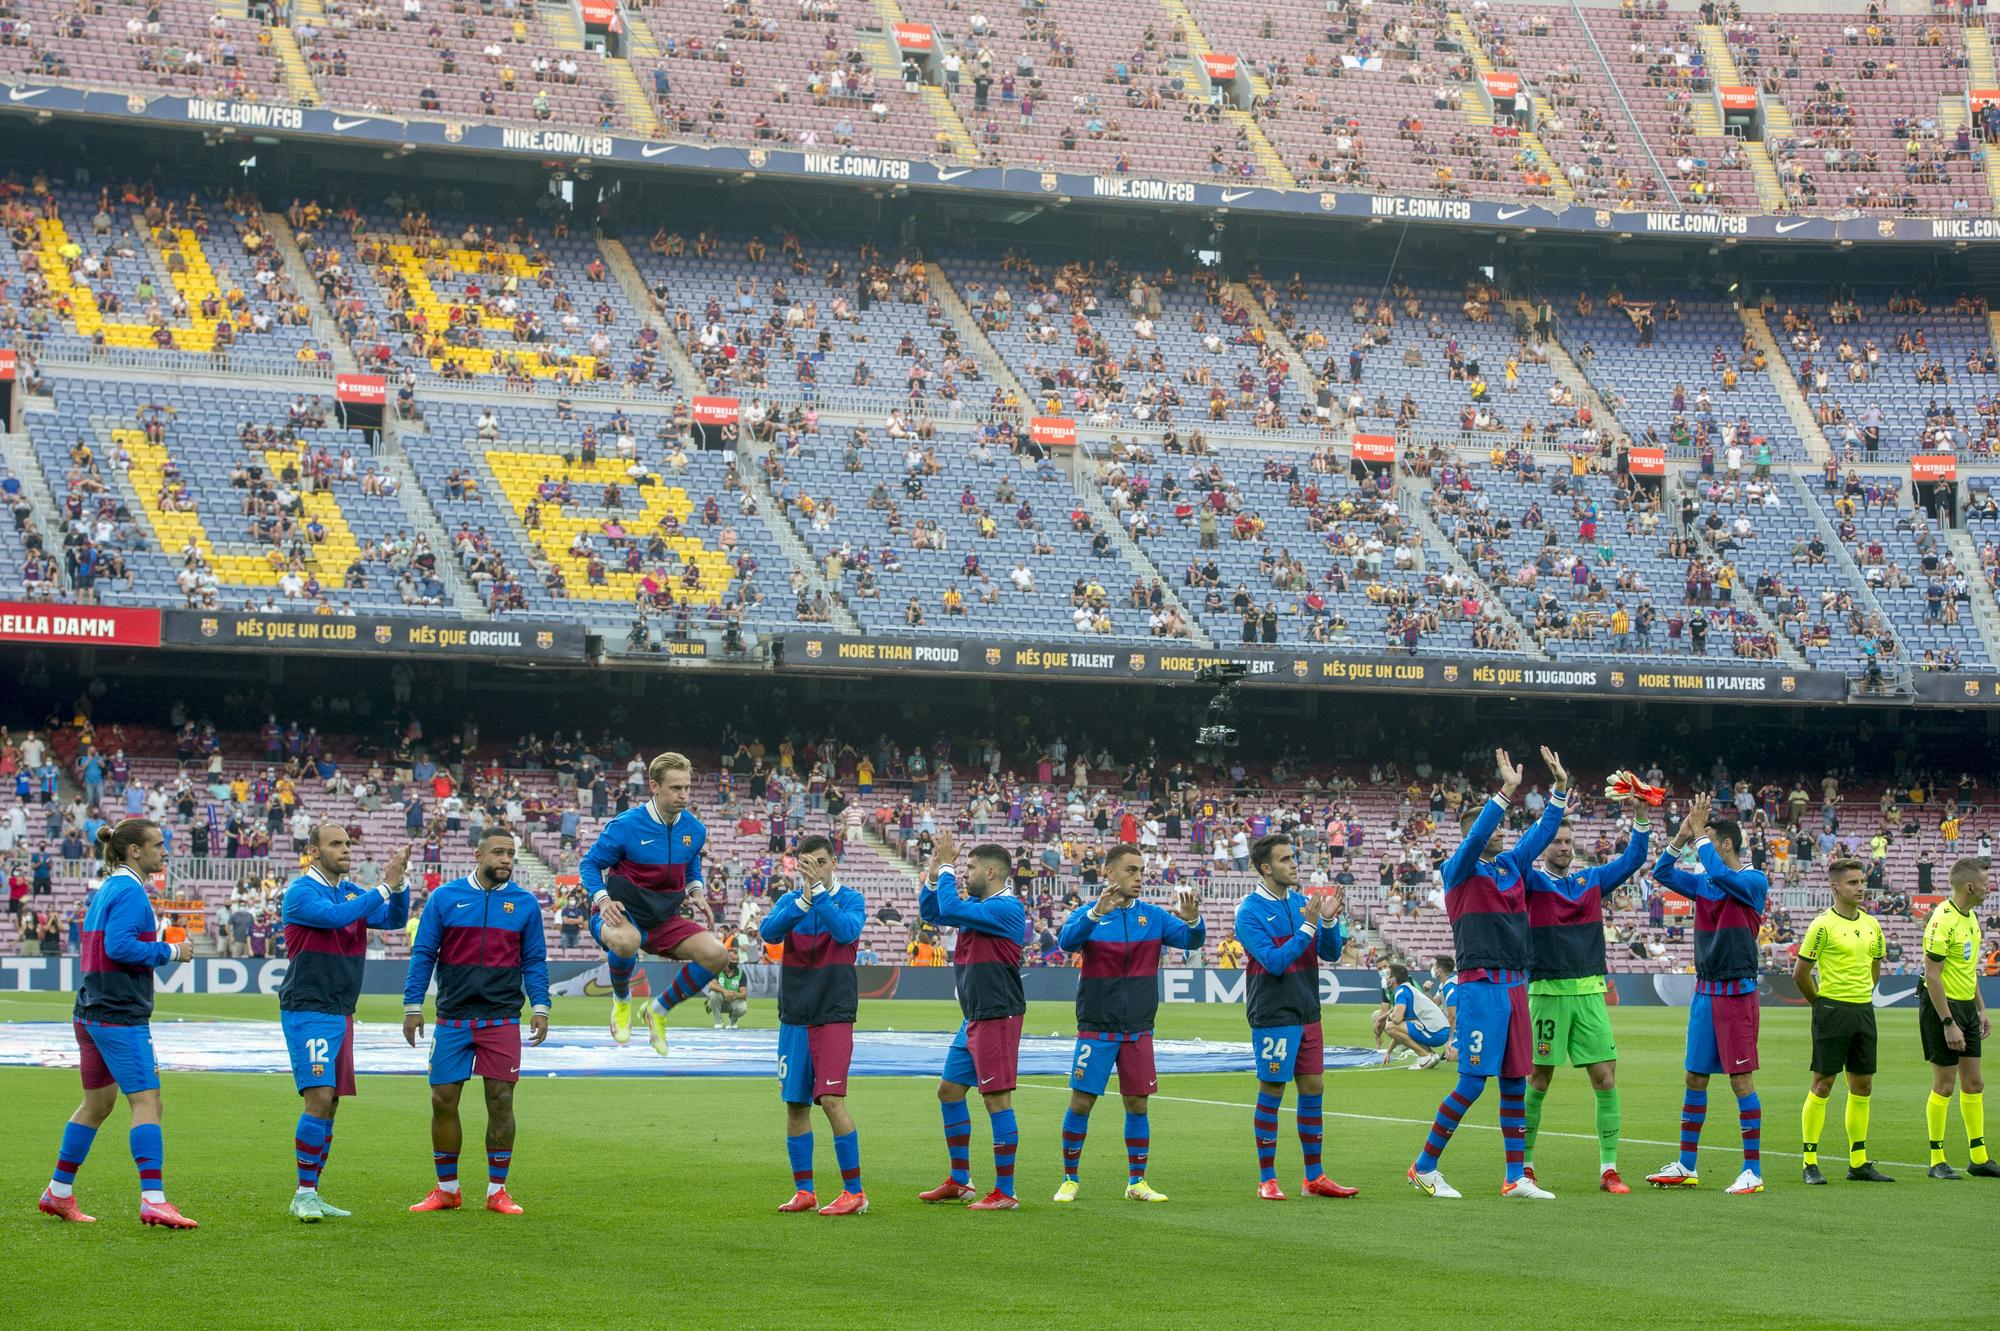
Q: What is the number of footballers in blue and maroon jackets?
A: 11